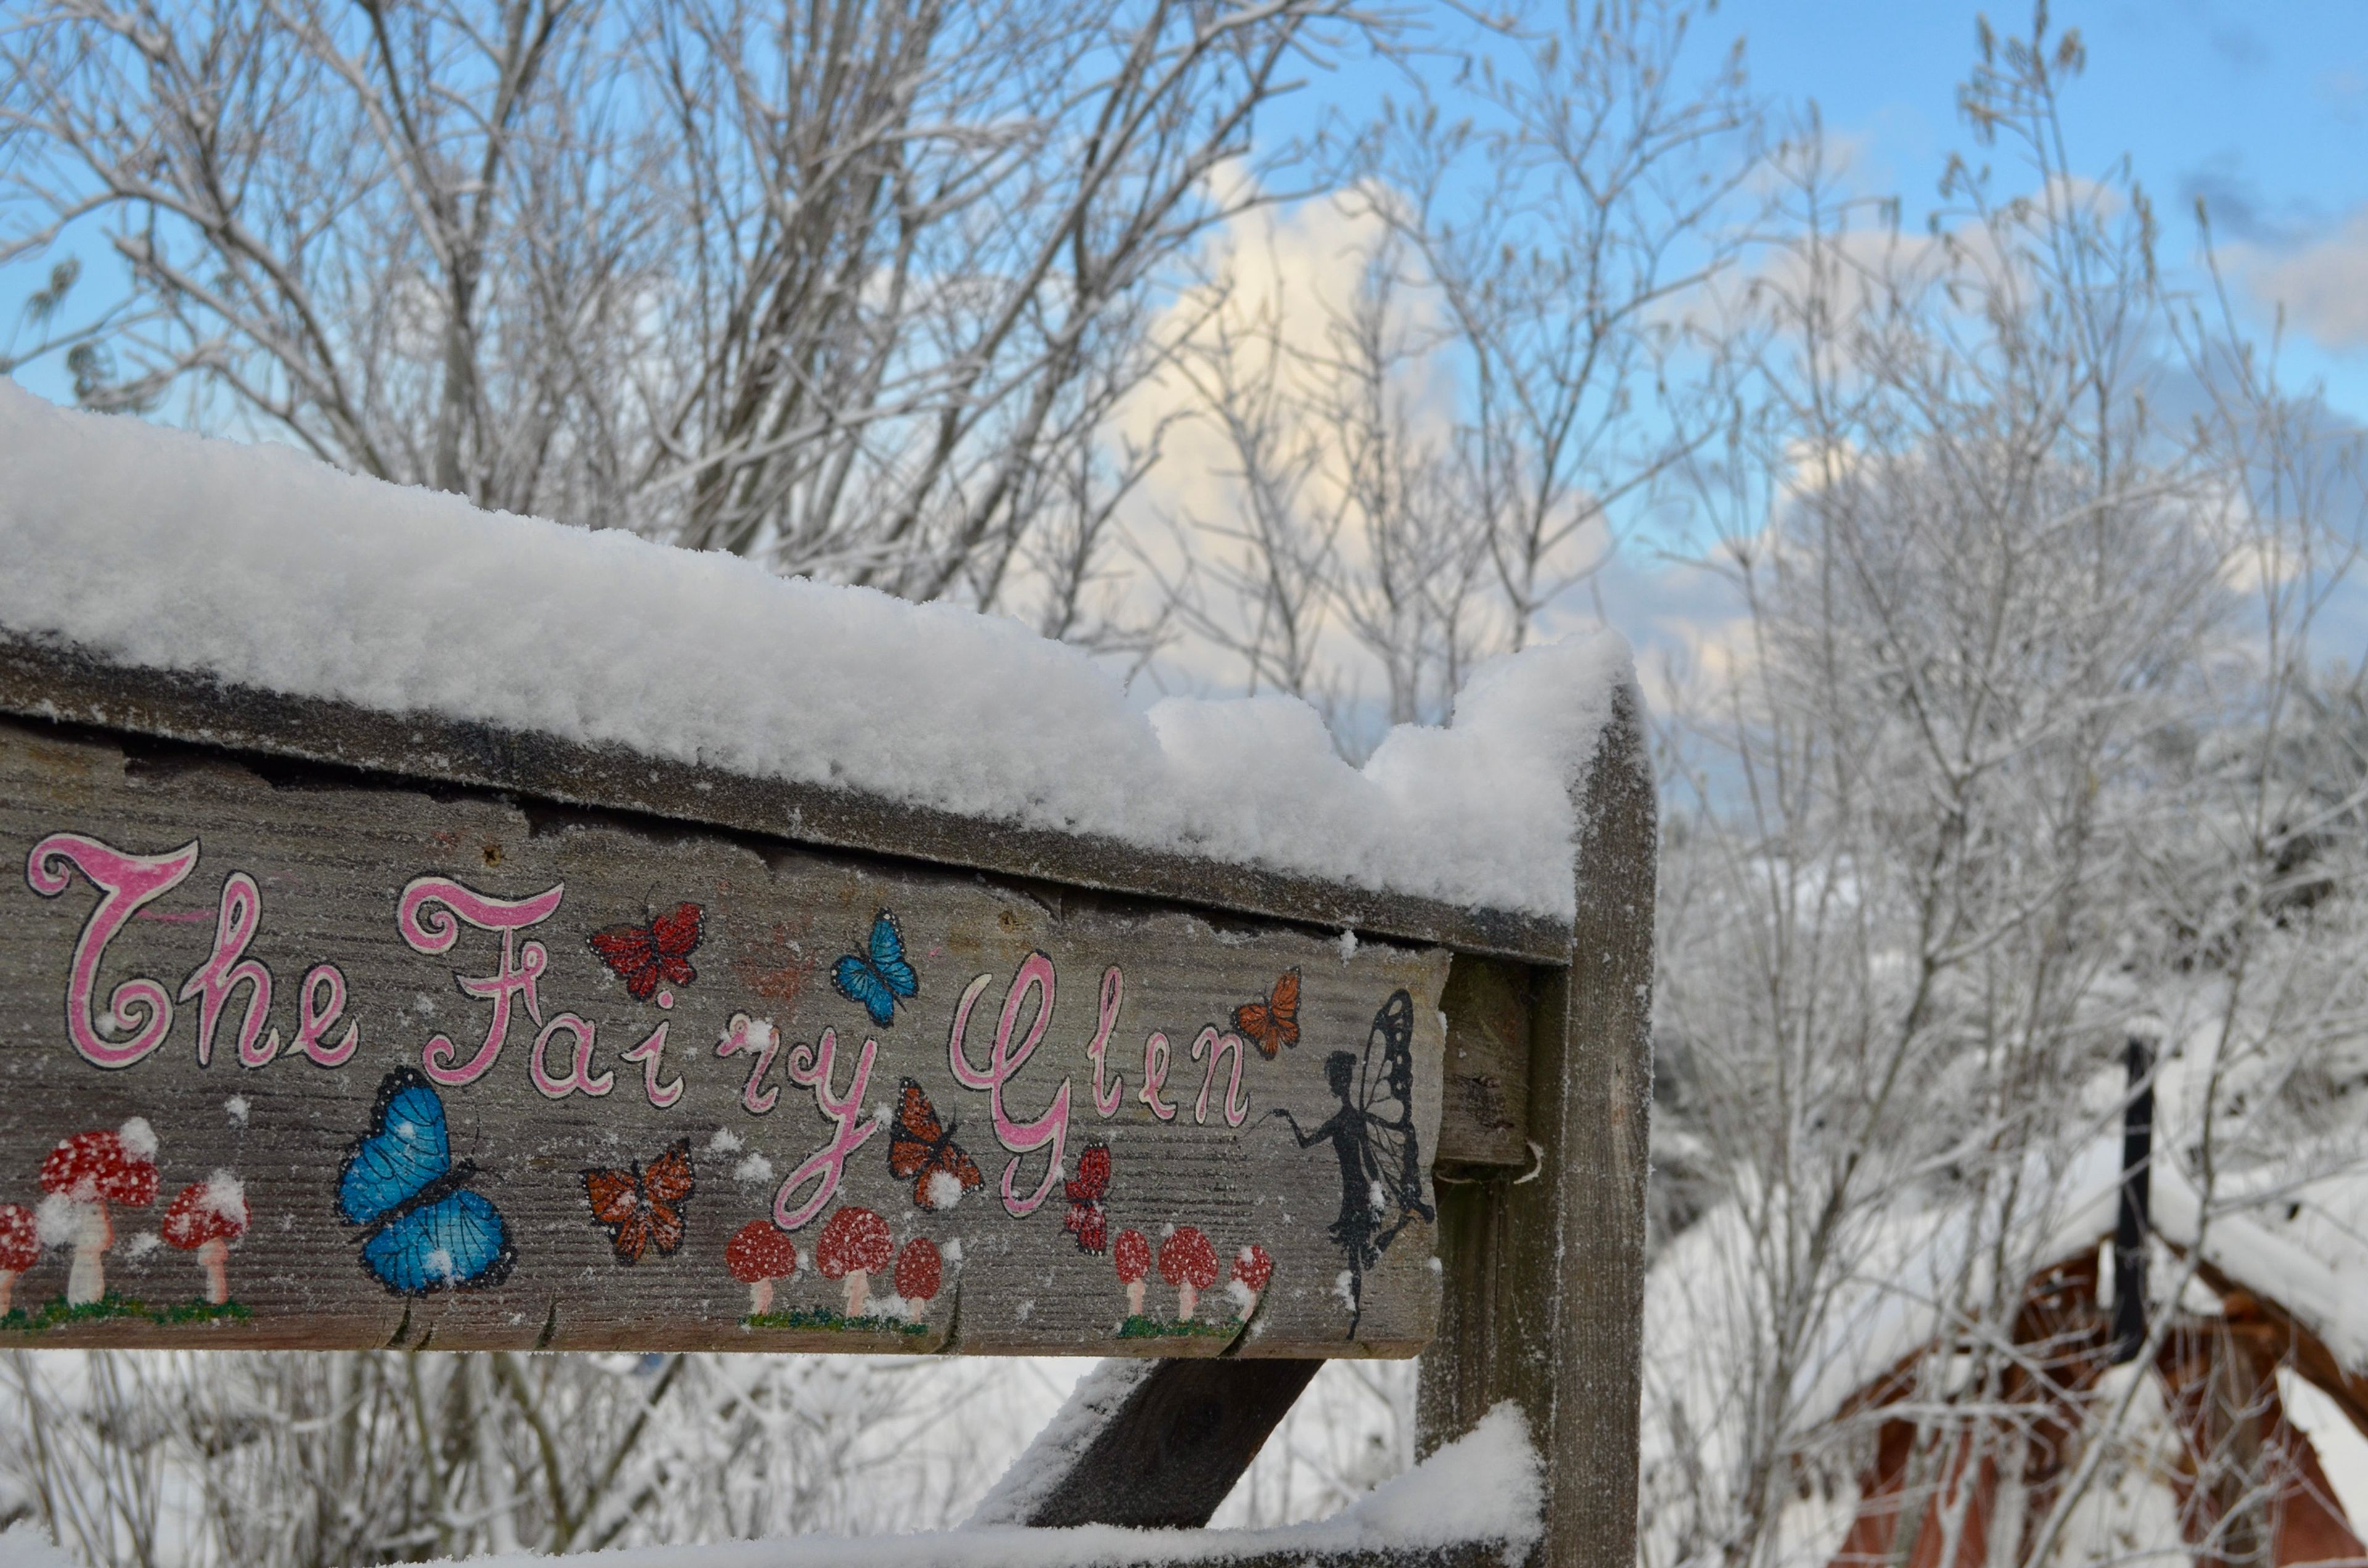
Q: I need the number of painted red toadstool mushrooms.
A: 9